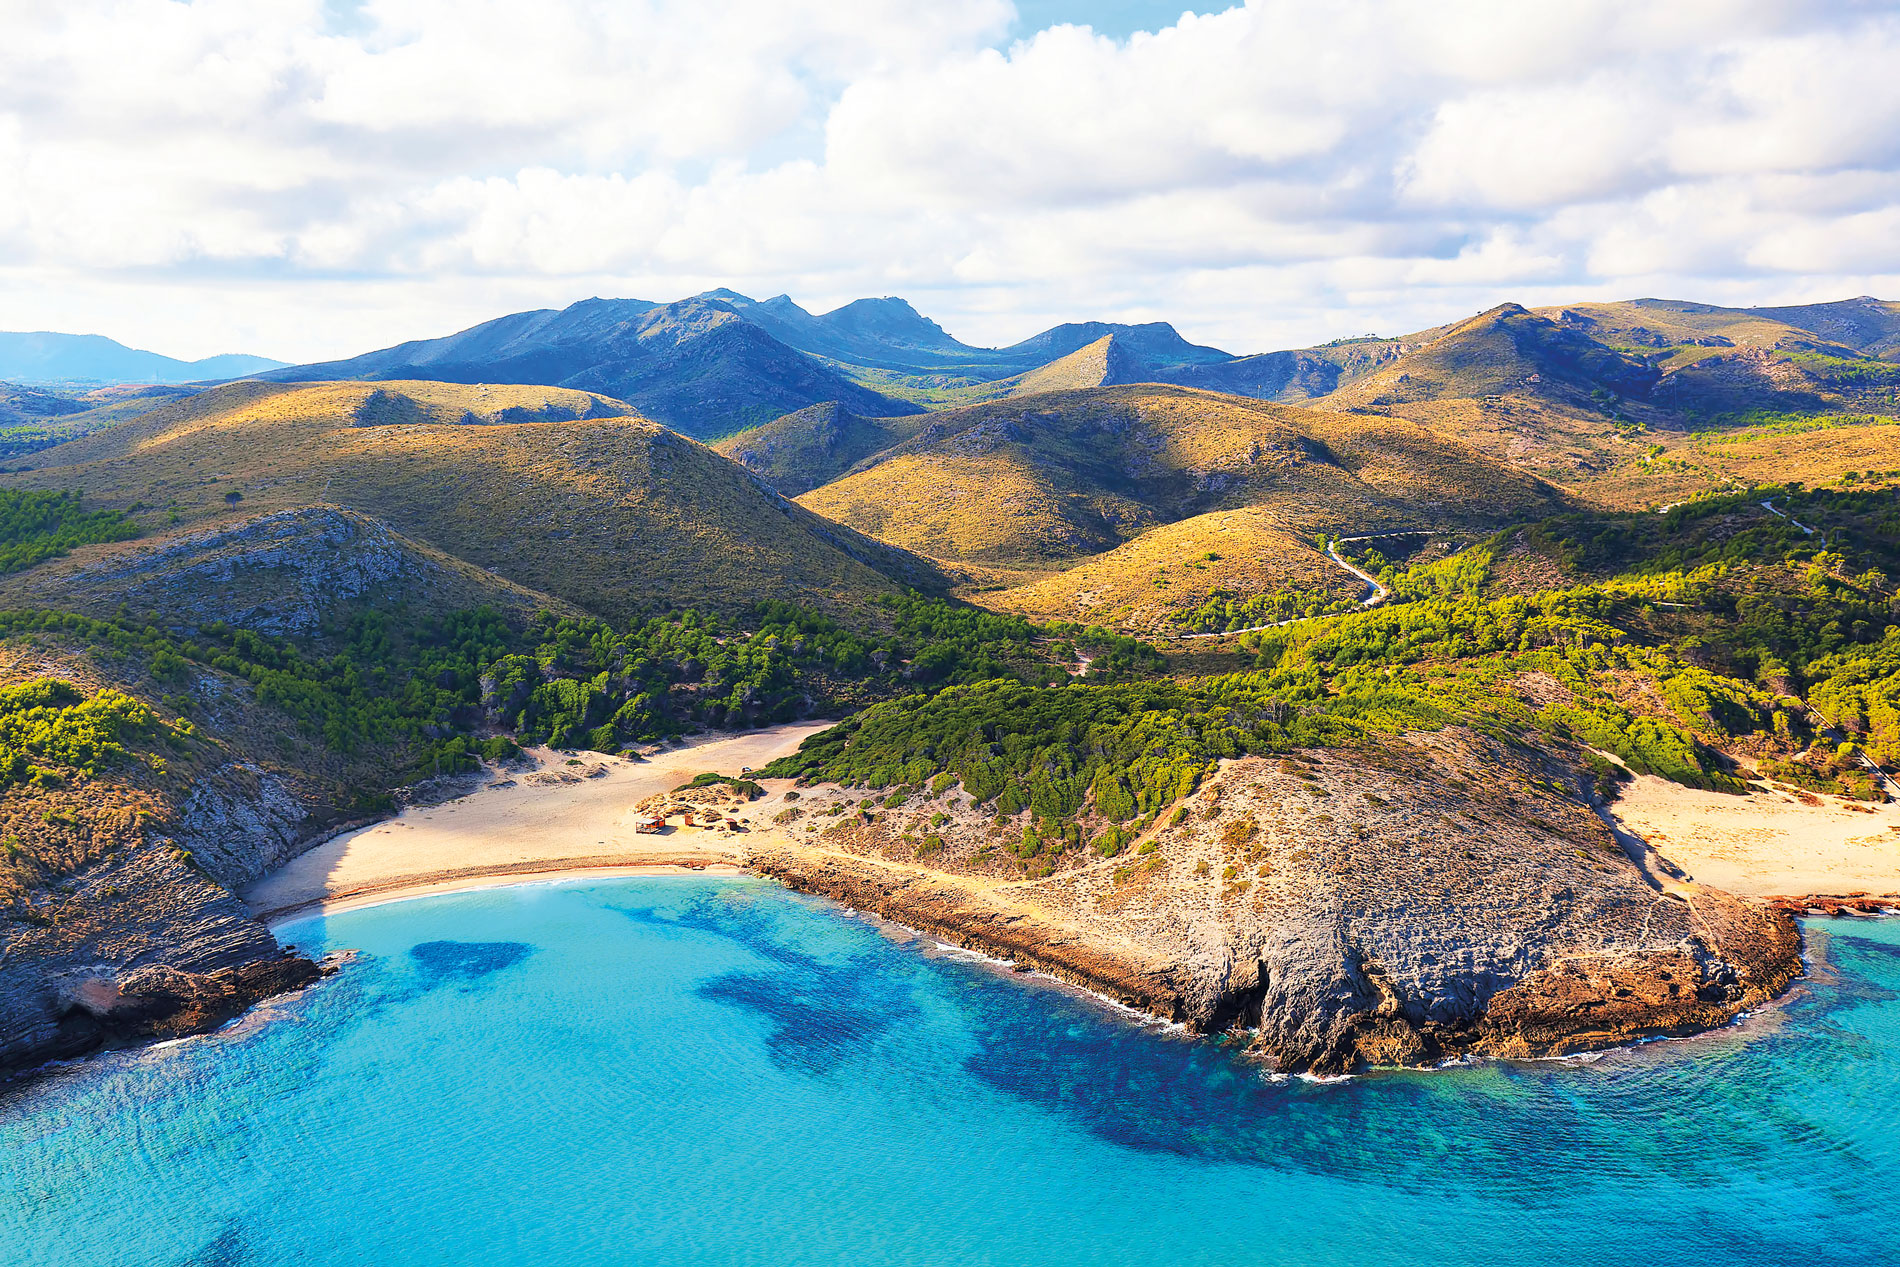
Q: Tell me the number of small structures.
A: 3